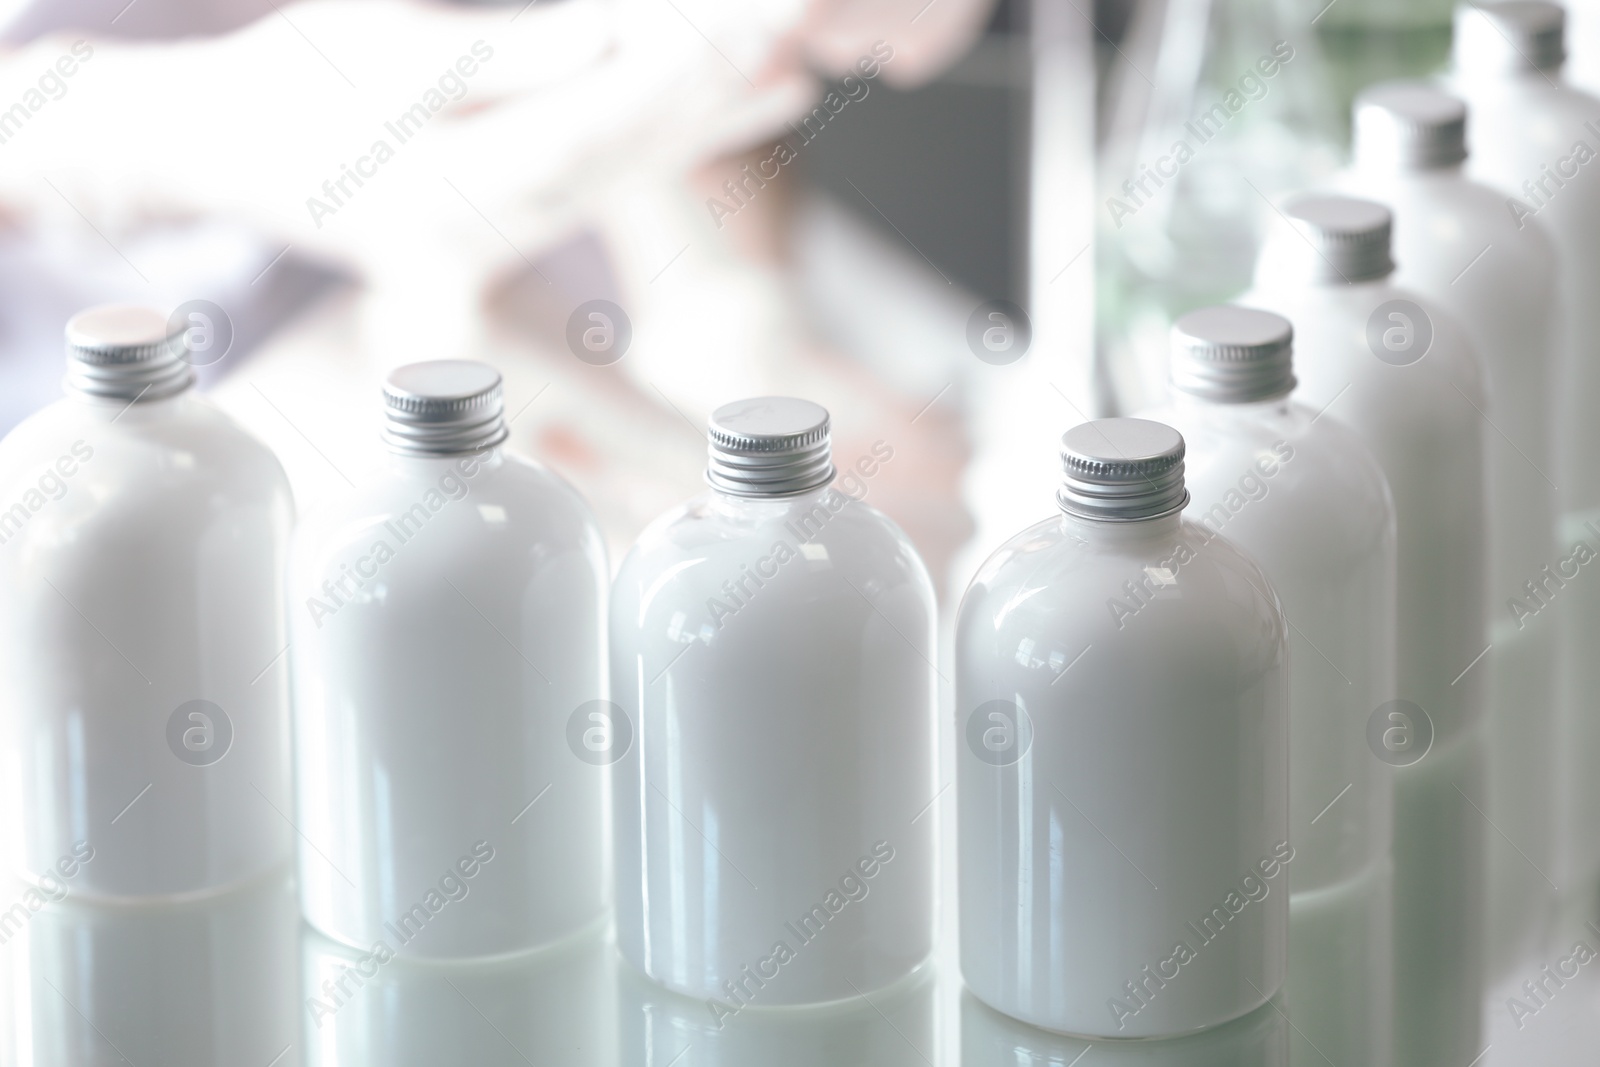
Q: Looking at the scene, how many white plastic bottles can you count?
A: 8